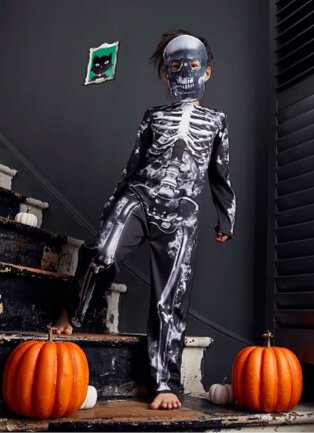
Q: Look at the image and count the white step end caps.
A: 5